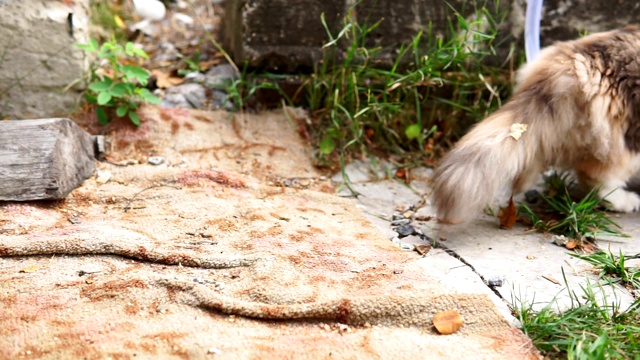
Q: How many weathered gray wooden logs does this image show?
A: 1